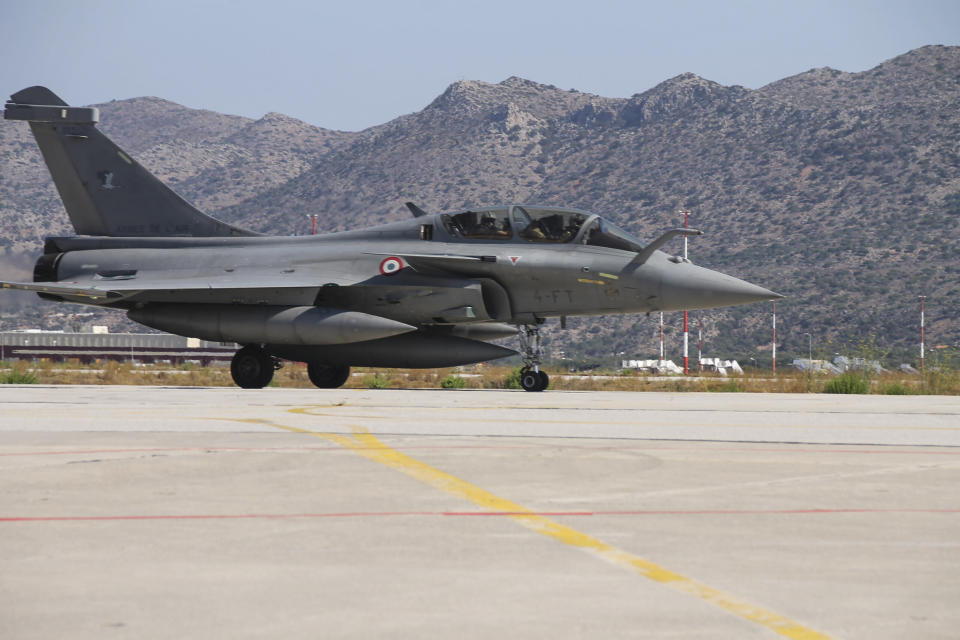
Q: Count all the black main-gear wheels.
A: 2